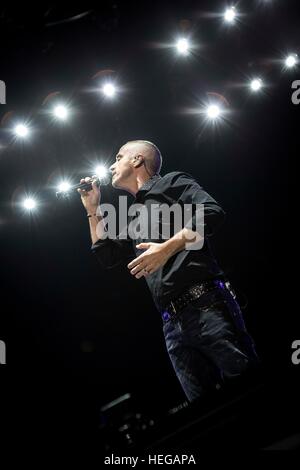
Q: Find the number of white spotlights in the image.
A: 11